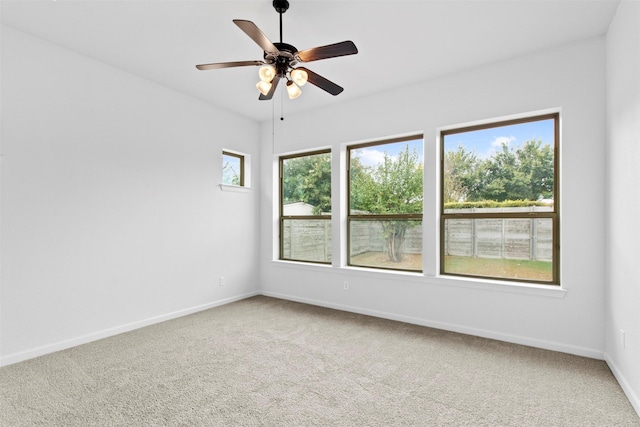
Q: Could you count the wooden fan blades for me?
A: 5